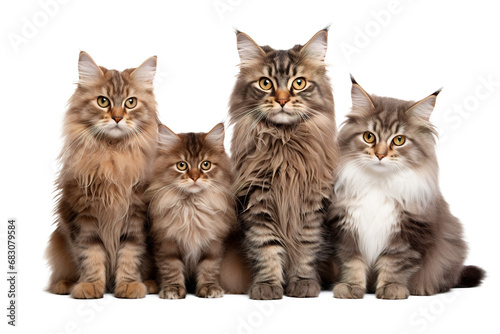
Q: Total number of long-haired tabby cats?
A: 4